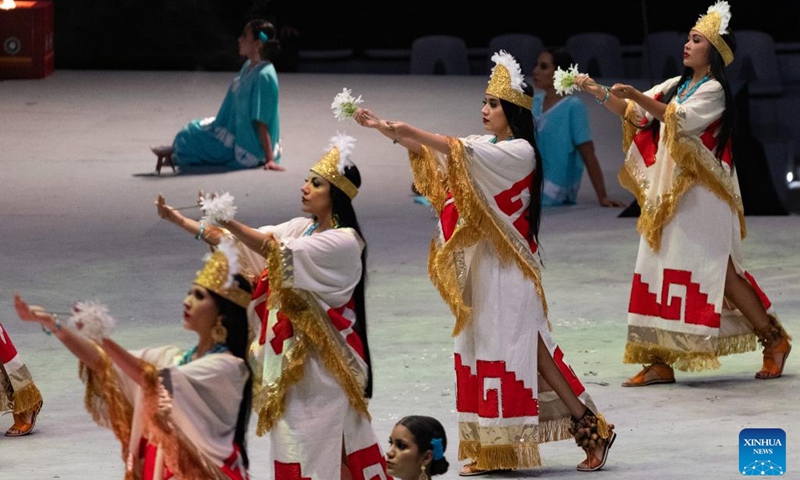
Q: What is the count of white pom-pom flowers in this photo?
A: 4